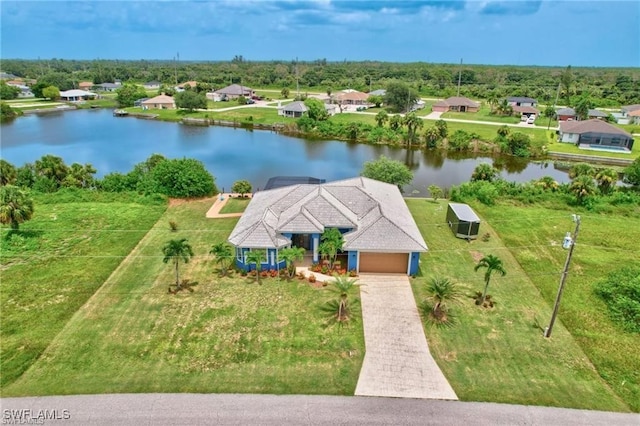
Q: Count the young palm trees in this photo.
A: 8